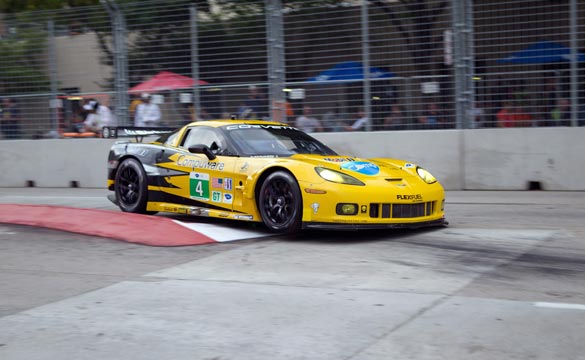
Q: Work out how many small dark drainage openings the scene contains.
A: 3